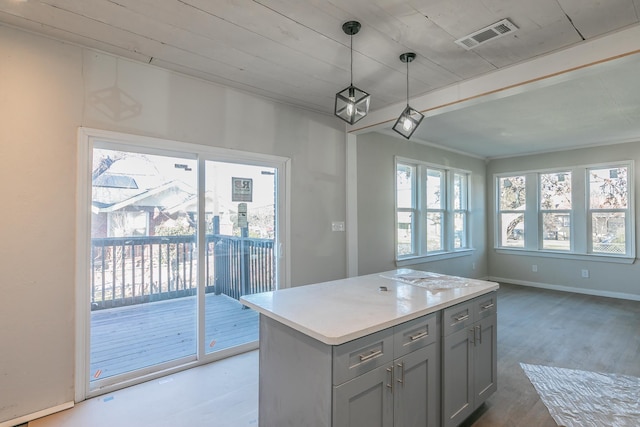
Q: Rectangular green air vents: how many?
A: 0